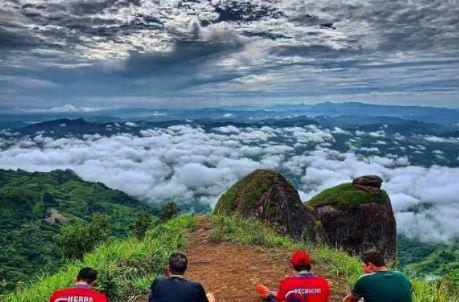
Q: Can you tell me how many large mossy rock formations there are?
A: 2